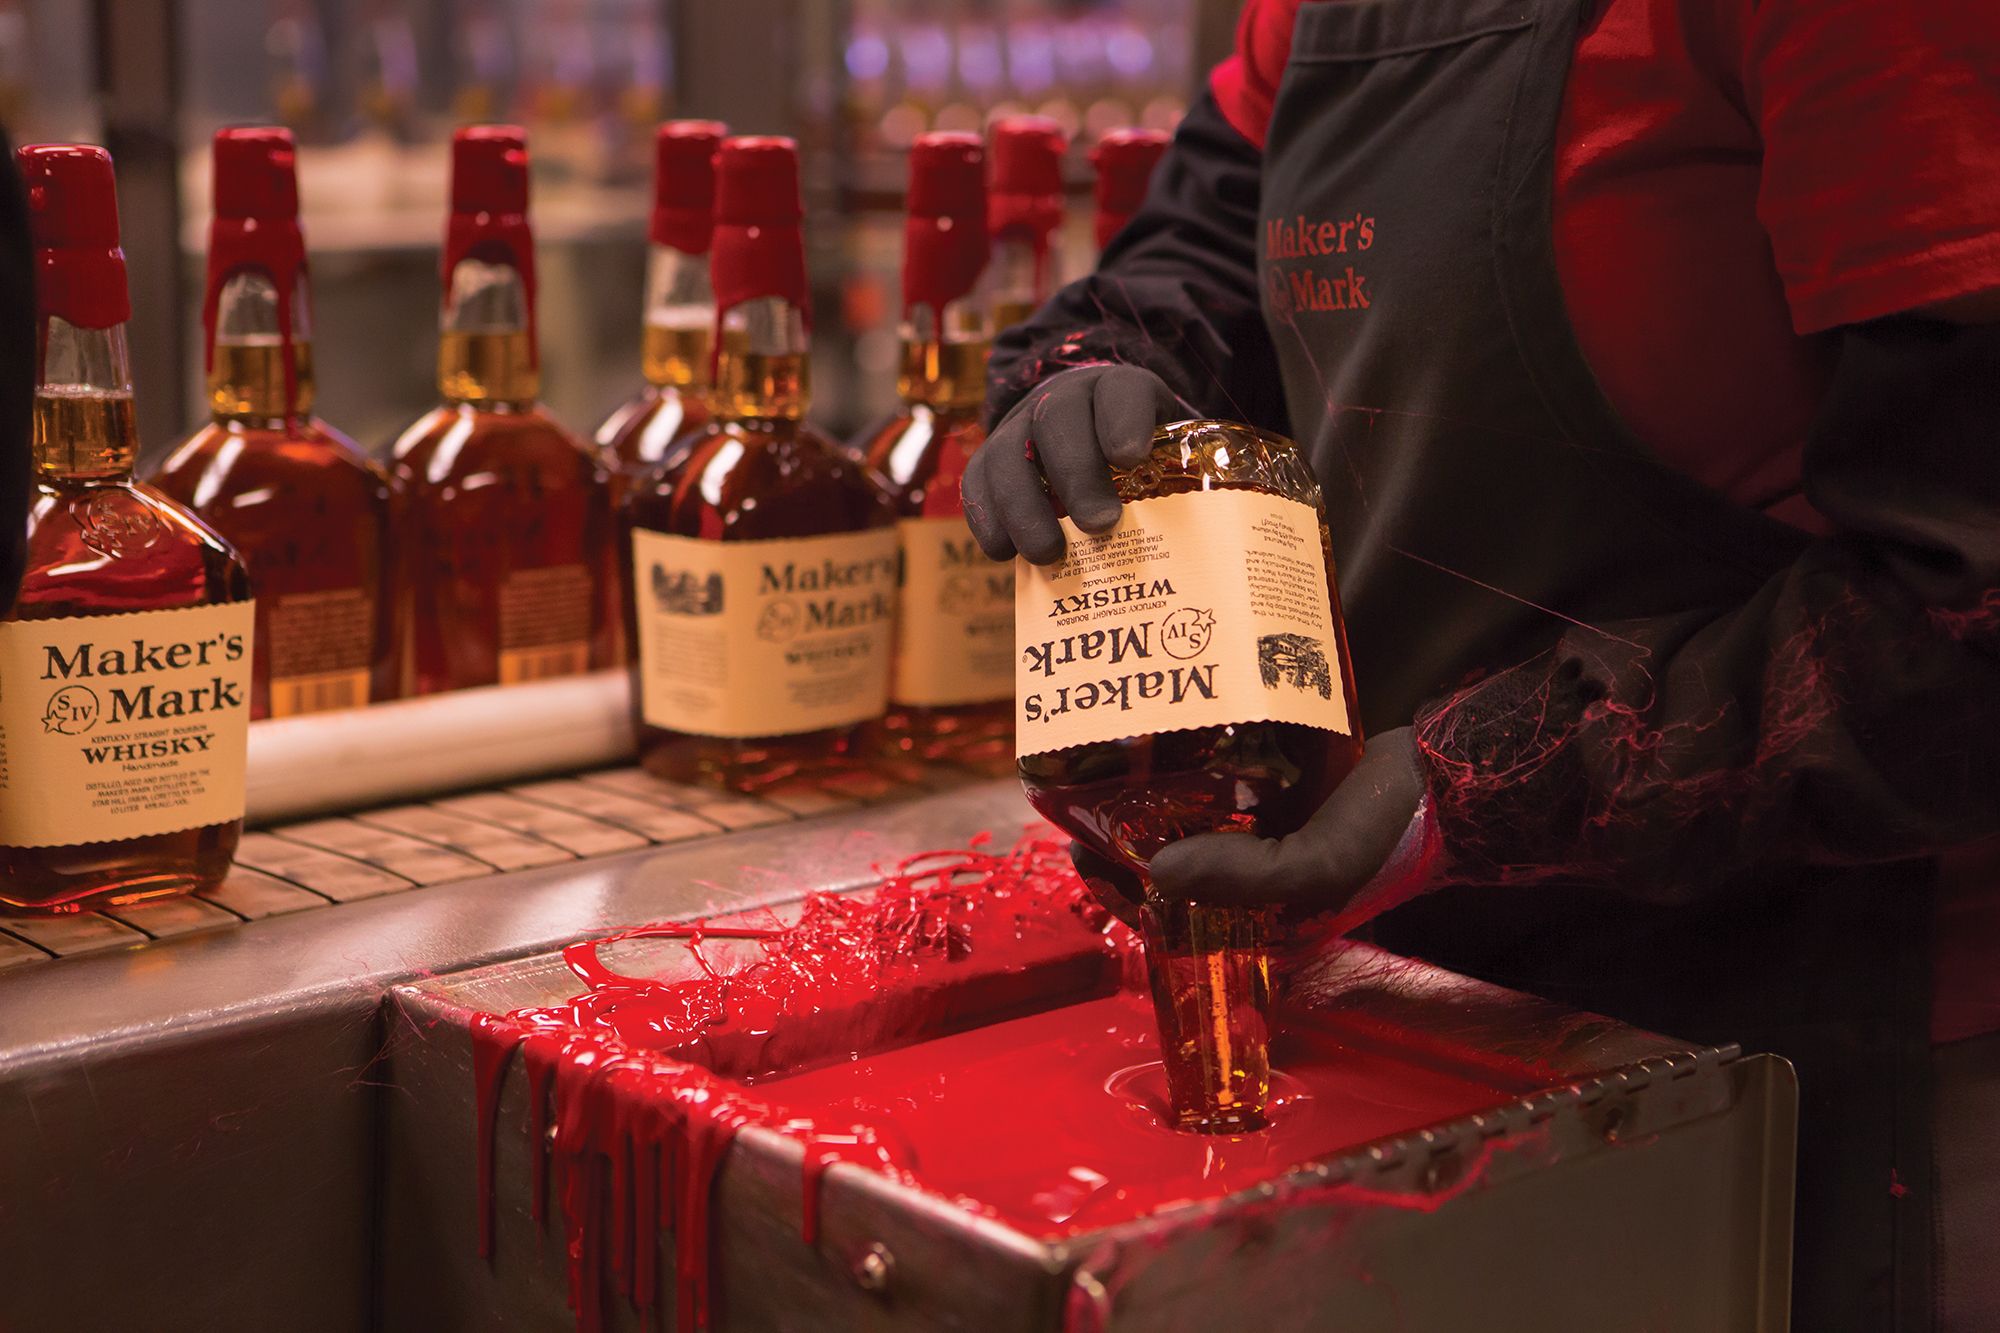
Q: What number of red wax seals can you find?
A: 8